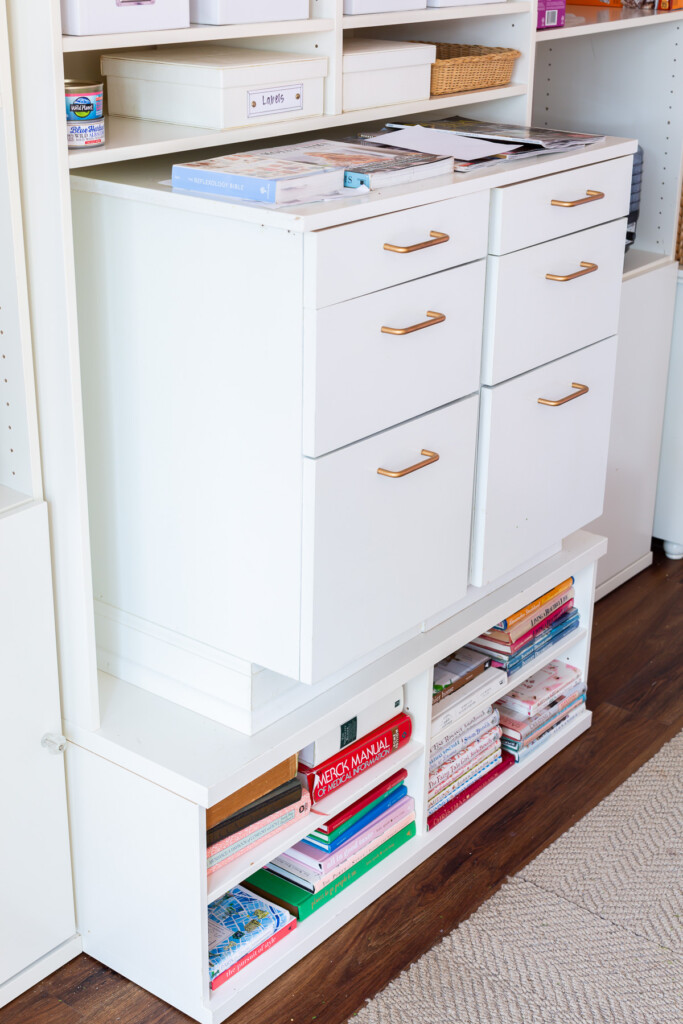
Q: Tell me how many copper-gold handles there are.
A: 6